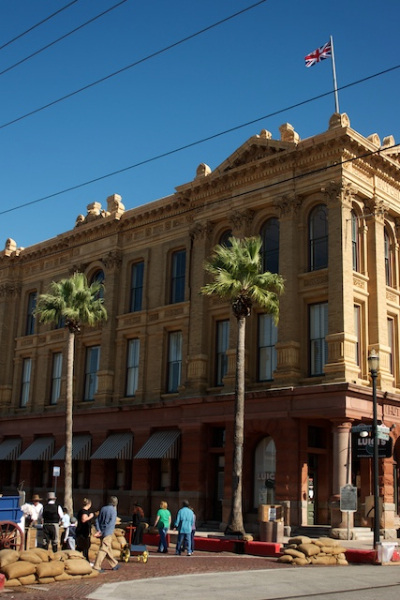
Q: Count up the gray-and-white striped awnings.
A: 5